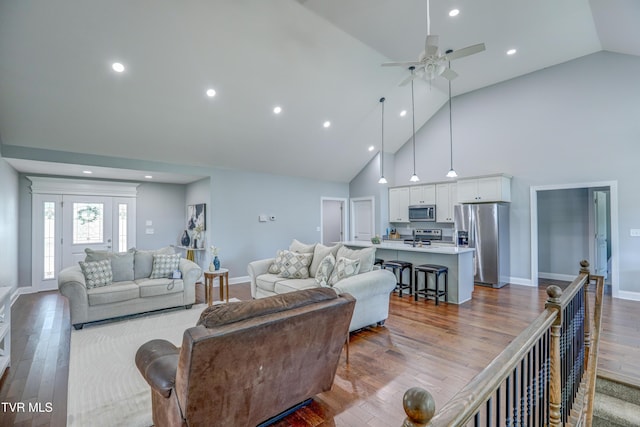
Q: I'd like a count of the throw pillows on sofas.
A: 6